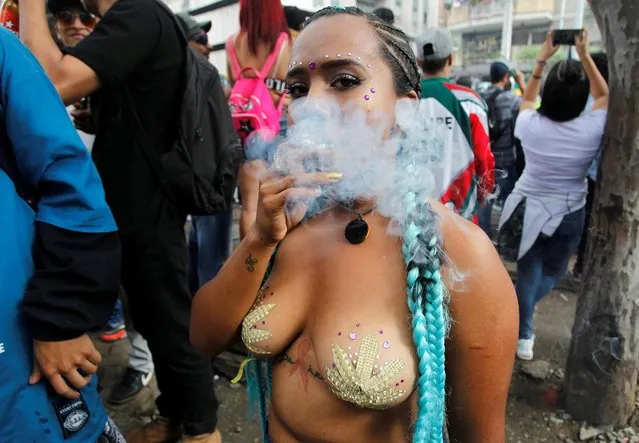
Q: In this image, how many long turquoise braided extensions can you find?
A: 2